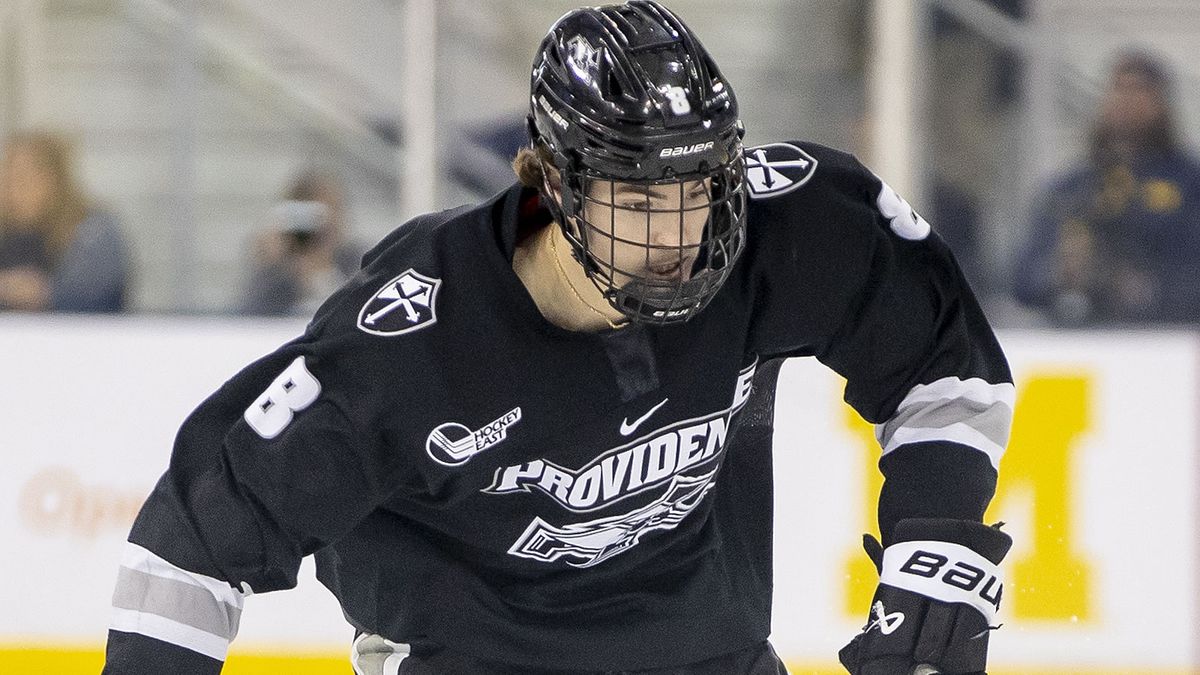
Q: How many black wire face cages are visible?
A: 1